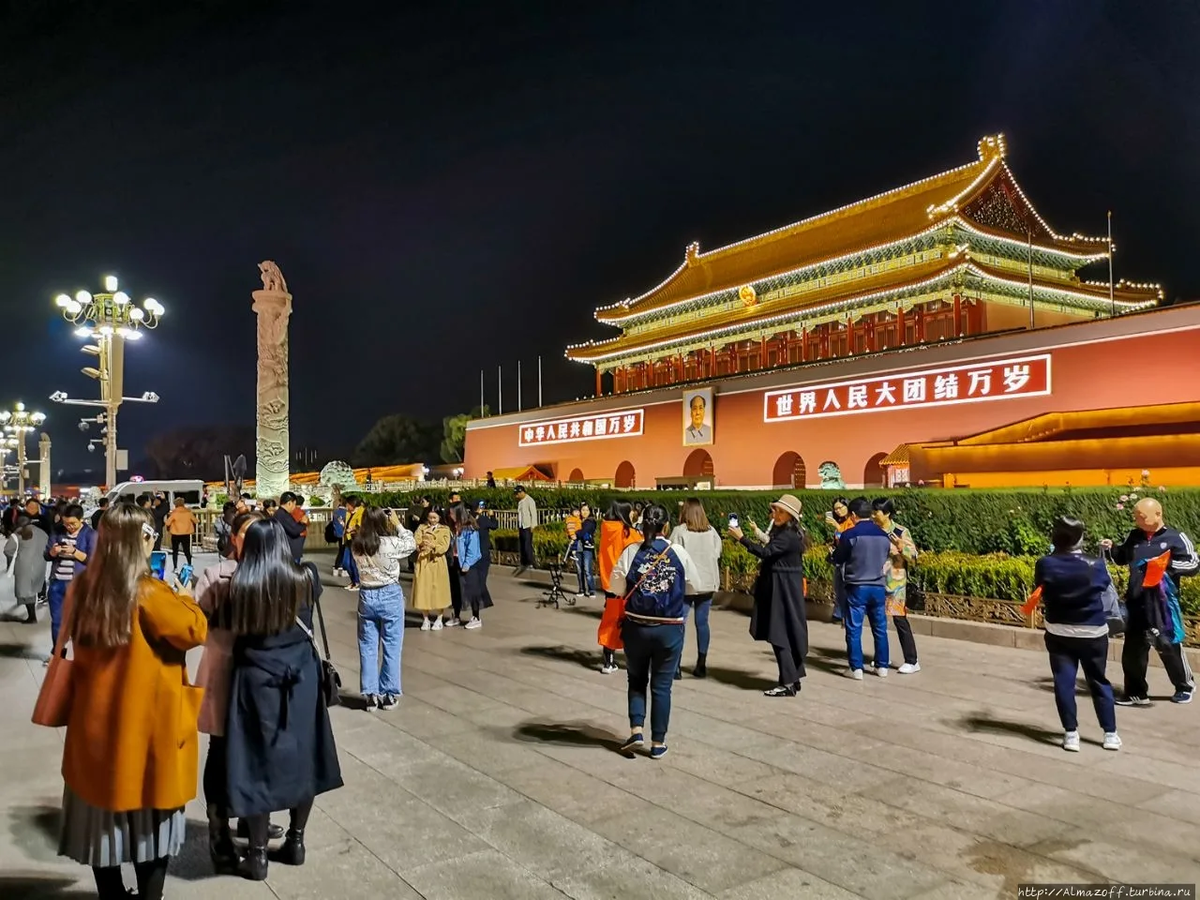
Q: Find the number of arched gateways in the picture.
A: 5